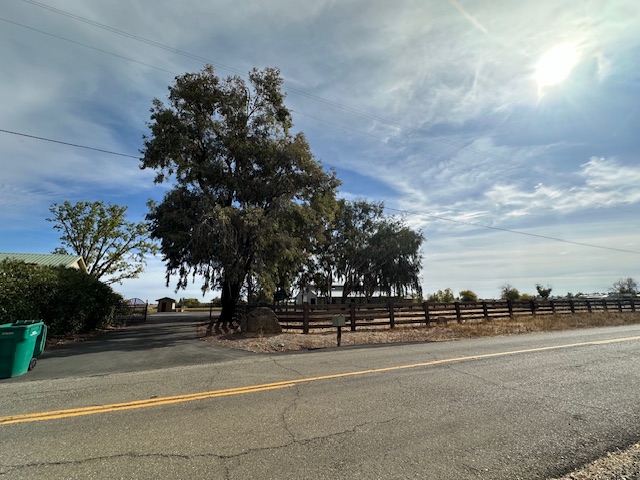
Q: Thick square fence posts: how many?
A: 14